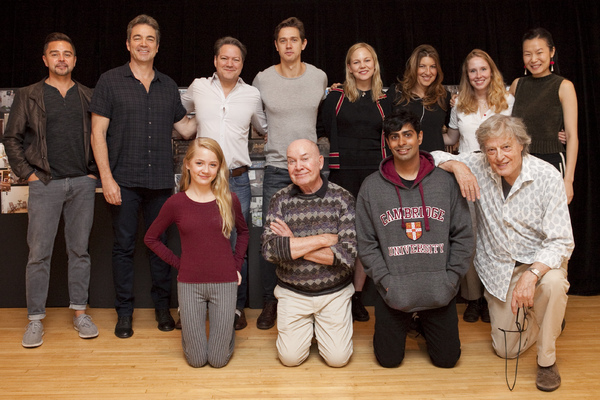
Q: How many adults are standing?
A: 8